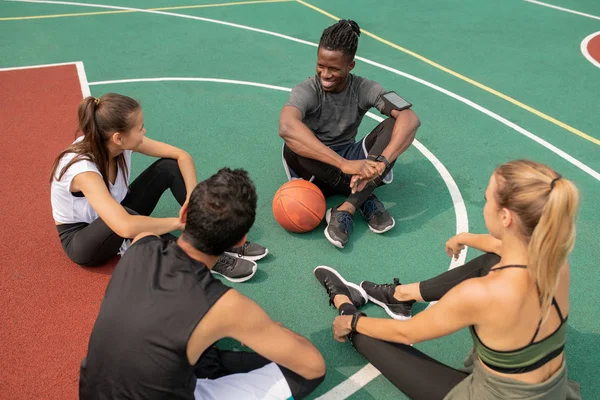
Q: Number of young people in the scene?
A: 4